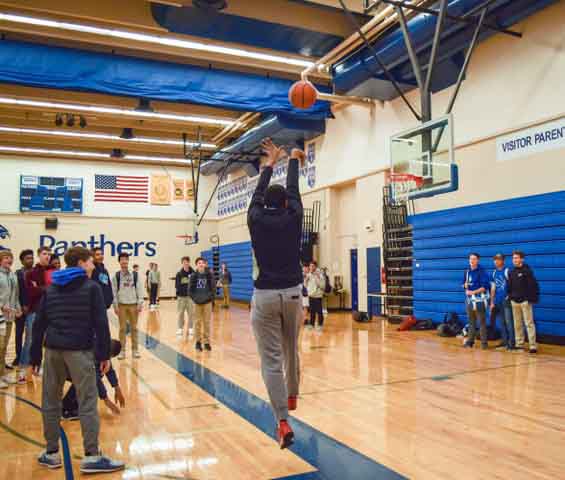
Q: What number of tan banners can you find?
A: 3